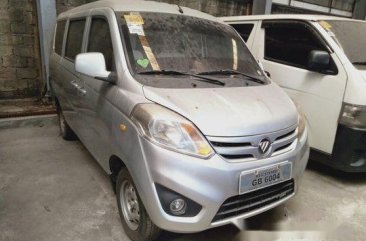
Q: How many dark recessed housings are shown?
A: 1